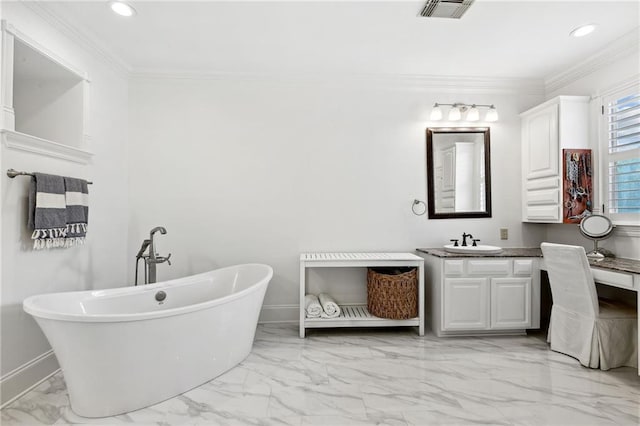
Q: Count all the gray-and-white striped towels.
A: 2